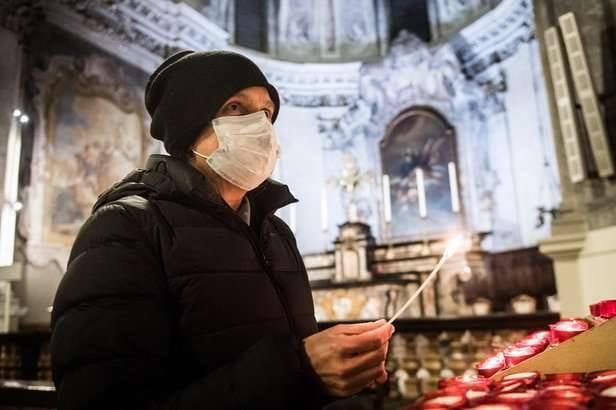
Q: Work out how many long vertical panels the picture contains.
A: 2